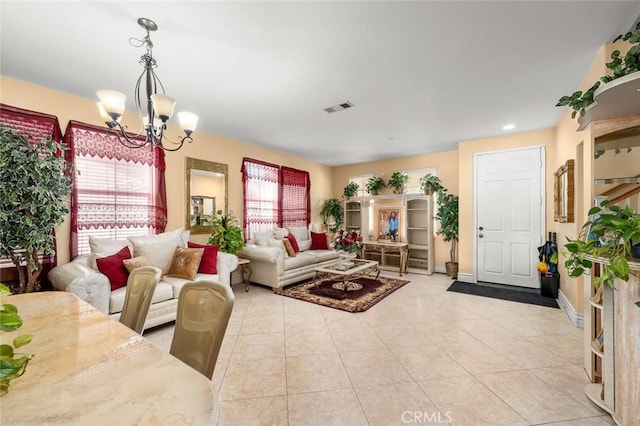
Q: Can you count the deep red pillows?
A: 4